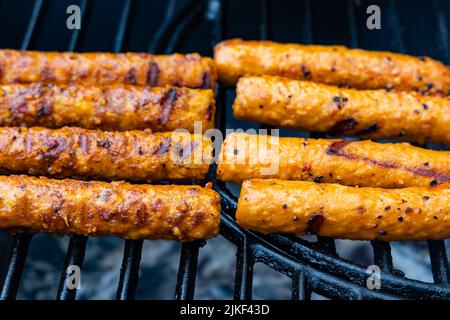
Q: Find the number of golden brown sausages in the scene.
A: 8